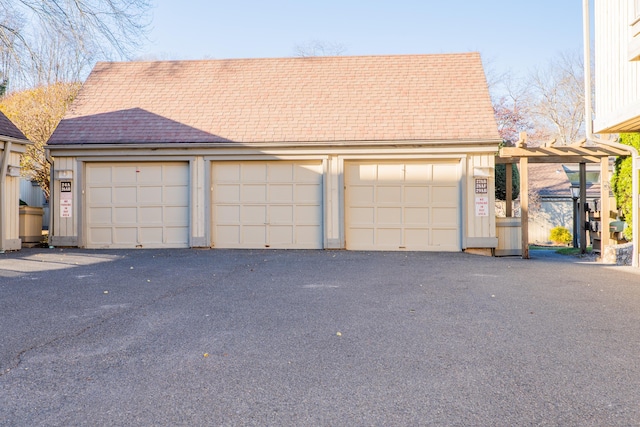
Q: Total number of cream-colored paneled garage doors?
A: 3